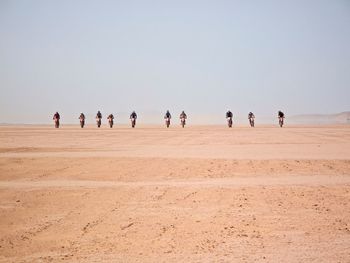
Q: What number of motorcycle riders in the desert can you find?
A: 10